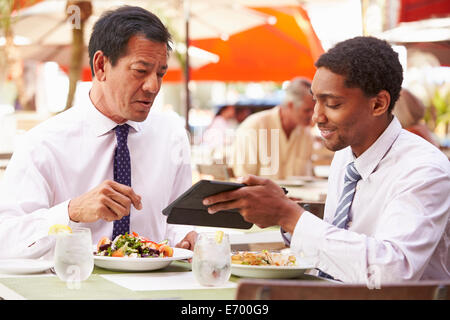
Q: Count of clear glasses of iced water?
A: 2